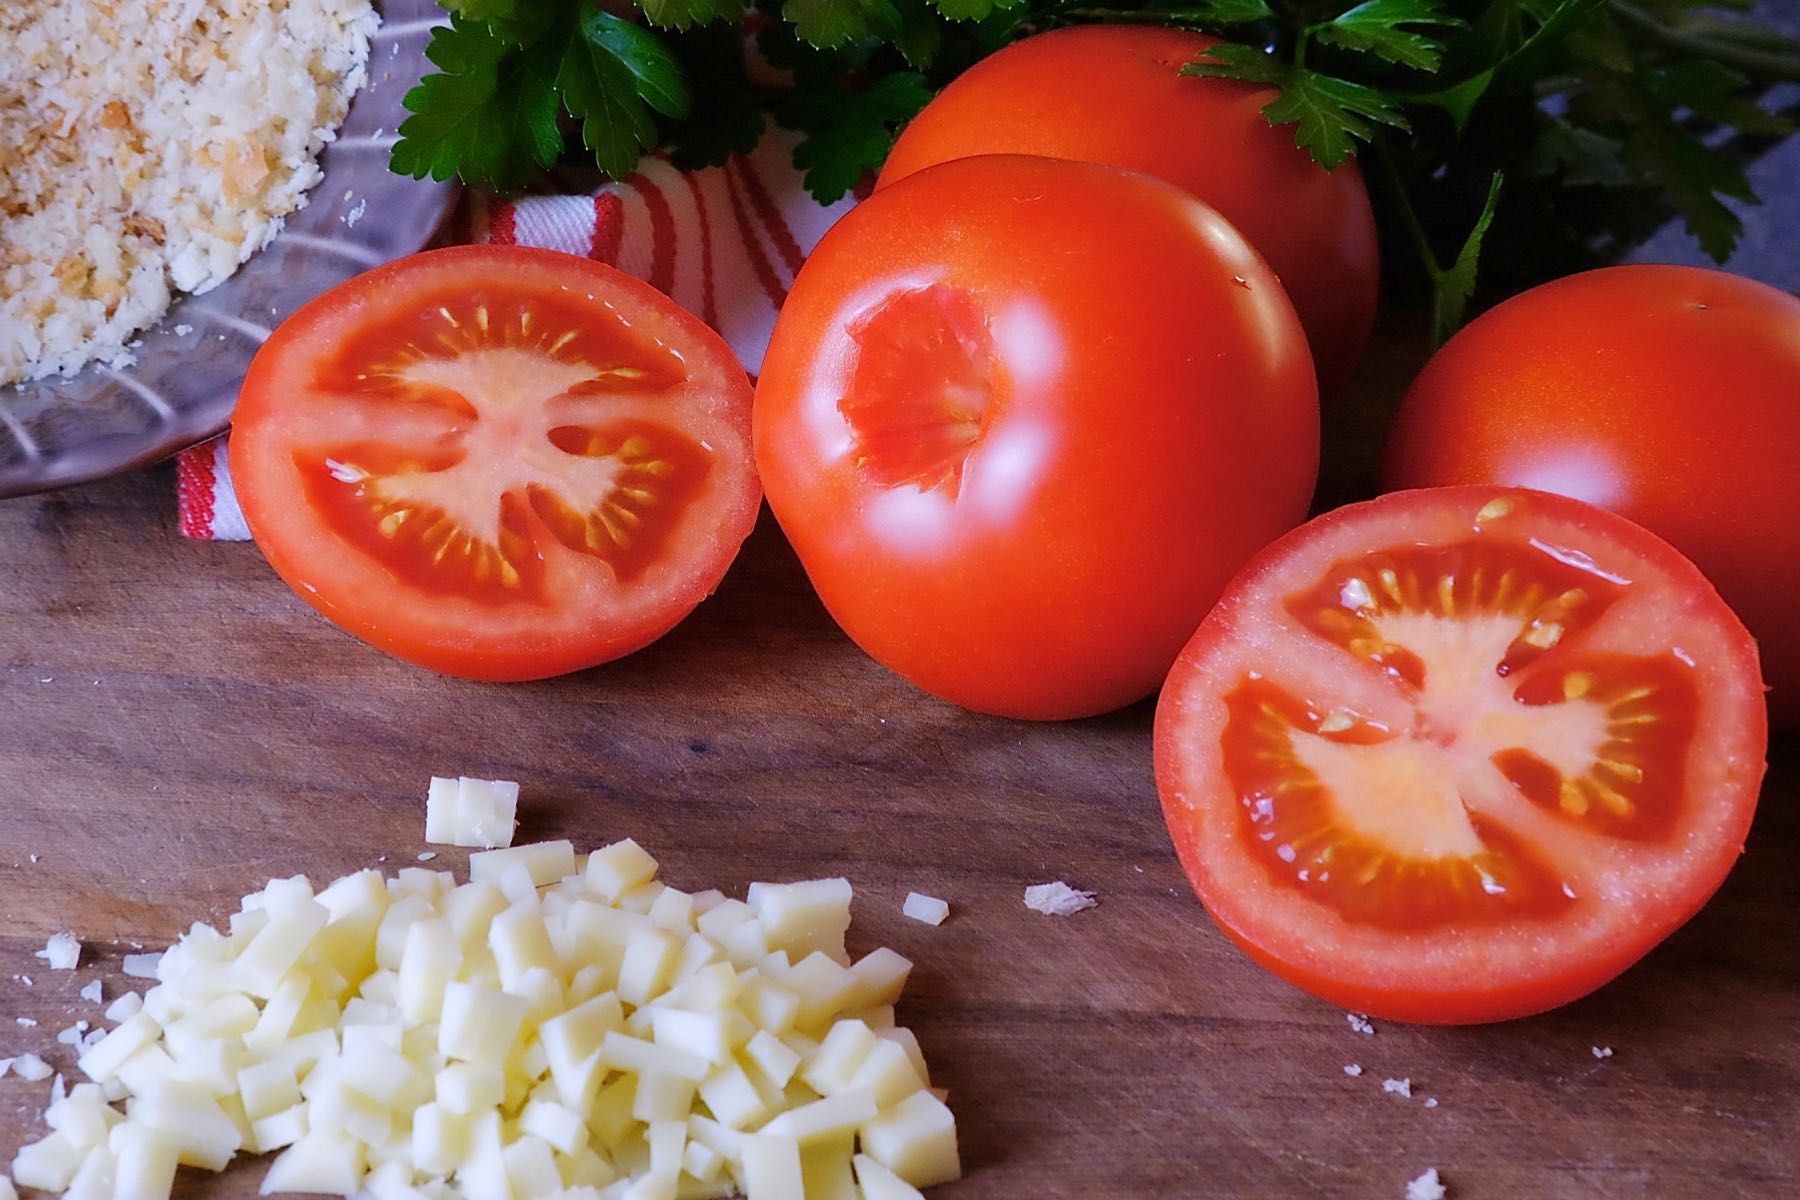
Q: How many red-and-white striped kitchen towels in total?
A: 1